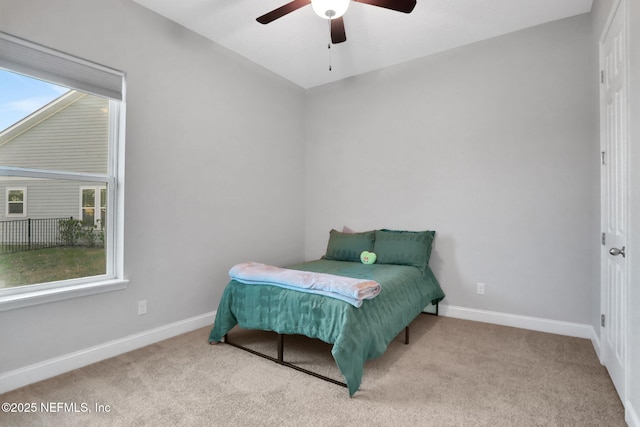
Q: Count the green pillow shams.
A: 2